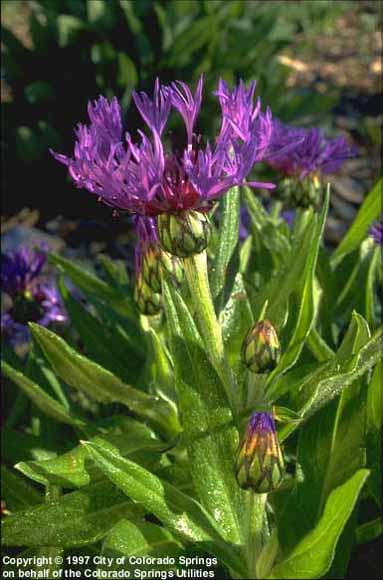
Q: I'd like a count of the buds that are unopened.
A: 2